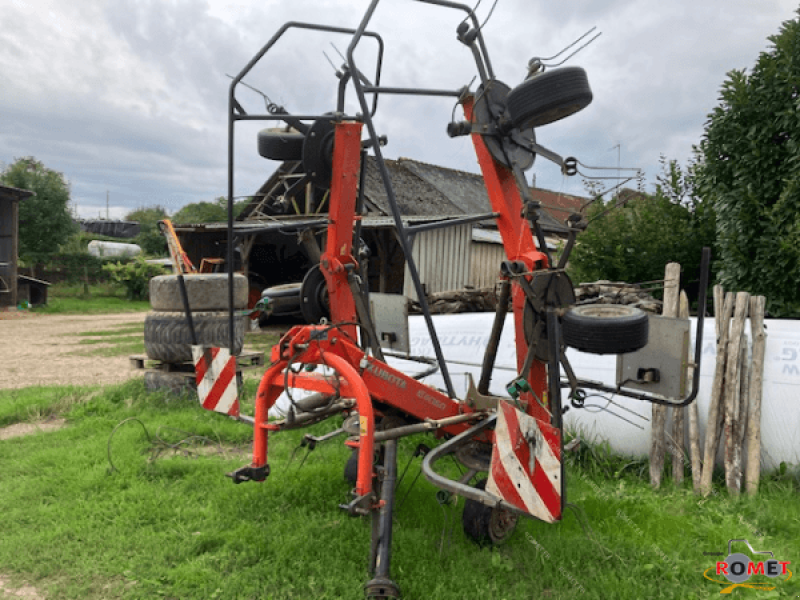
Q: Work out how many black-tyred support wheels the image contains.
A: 6